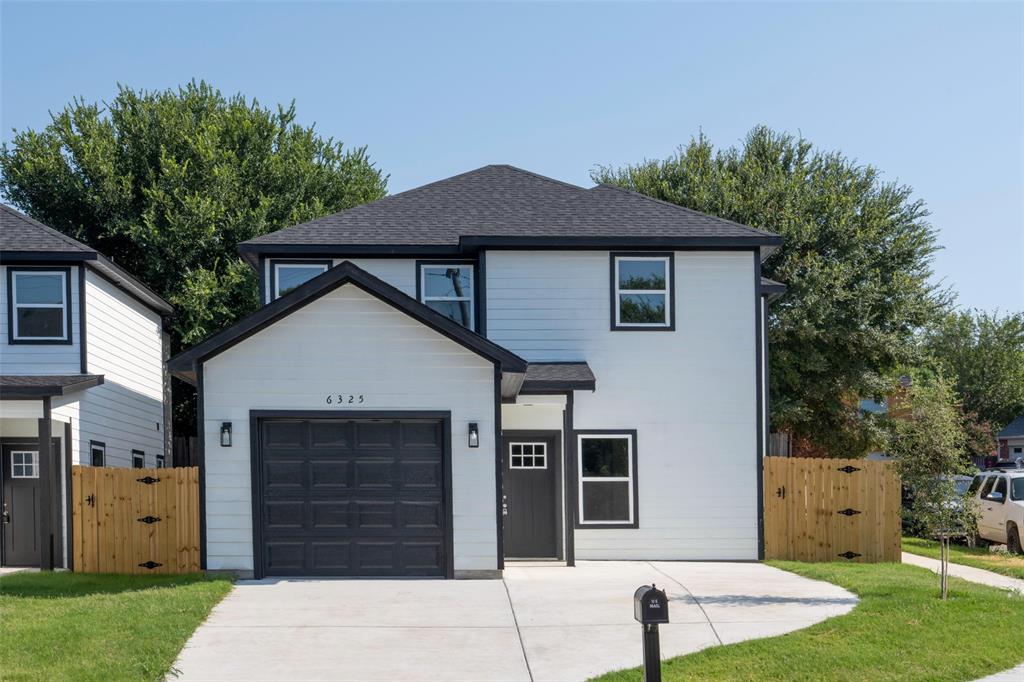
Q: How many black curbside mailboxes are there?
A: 1